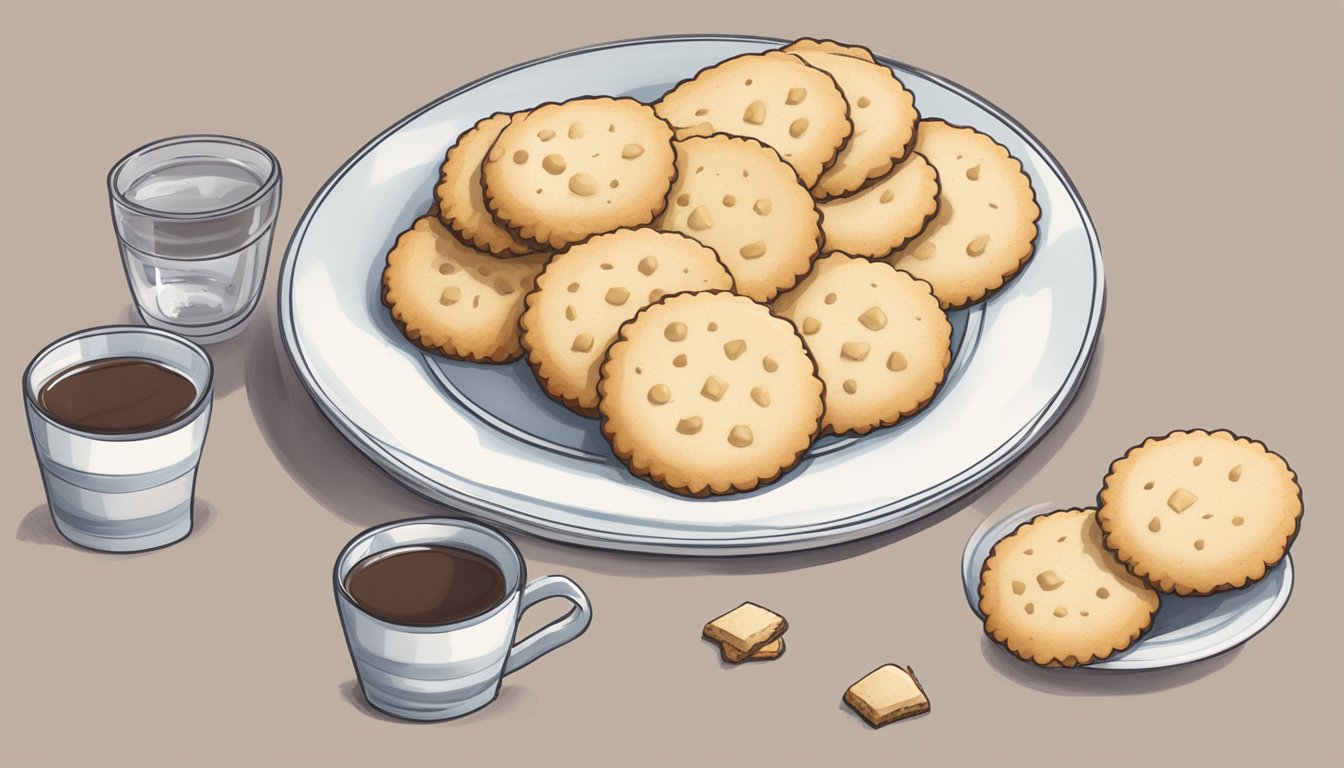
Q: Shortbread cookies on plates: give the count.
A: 14